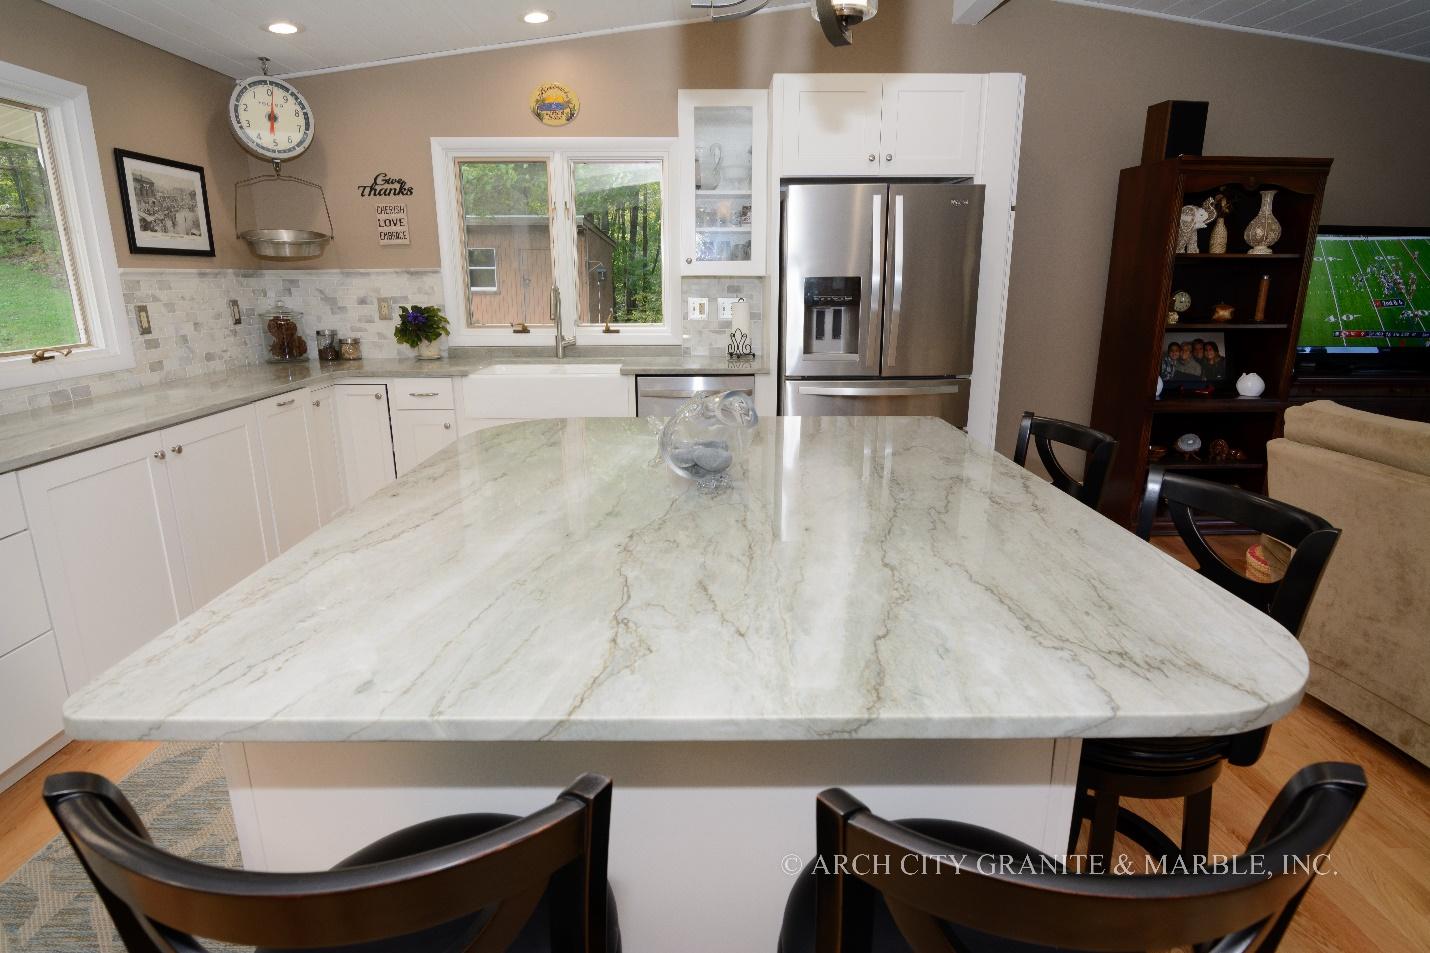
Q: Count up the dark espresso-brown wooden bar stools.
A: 4